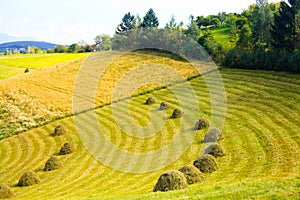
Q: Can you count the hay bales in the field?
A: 14